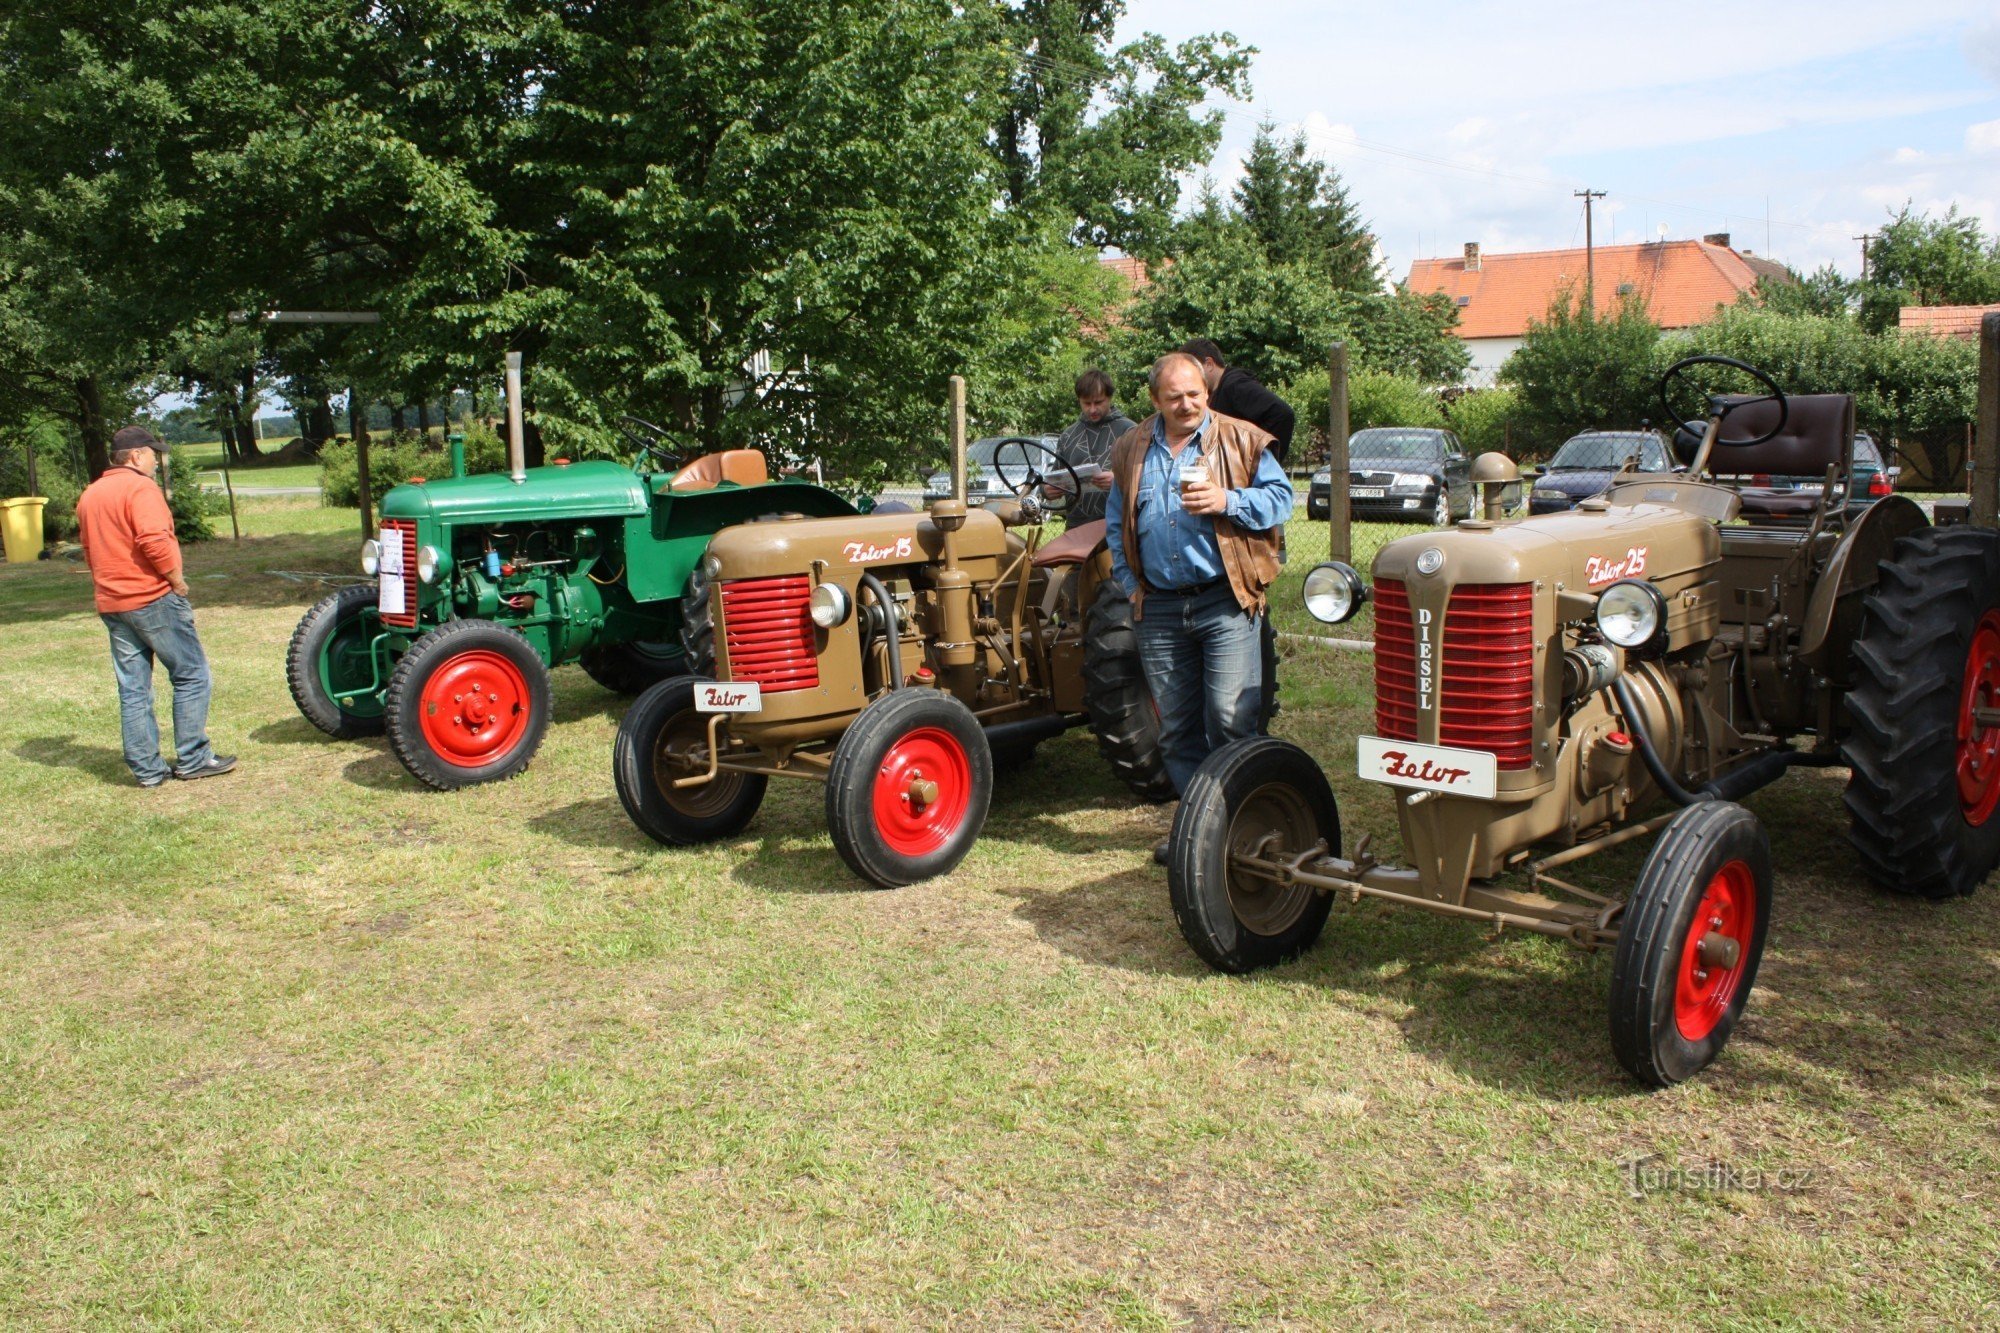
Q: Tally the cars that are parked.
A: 4